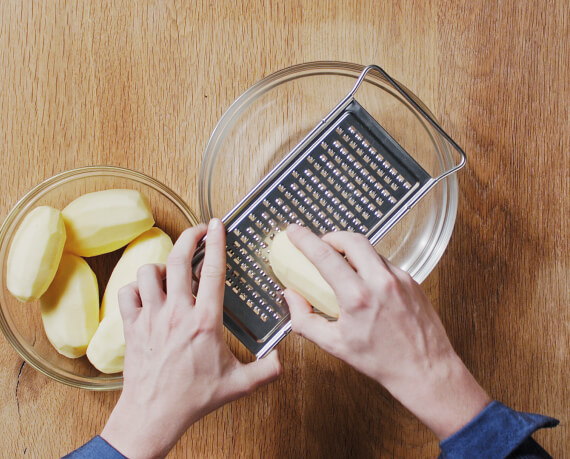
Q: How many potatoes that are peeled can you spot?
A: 6